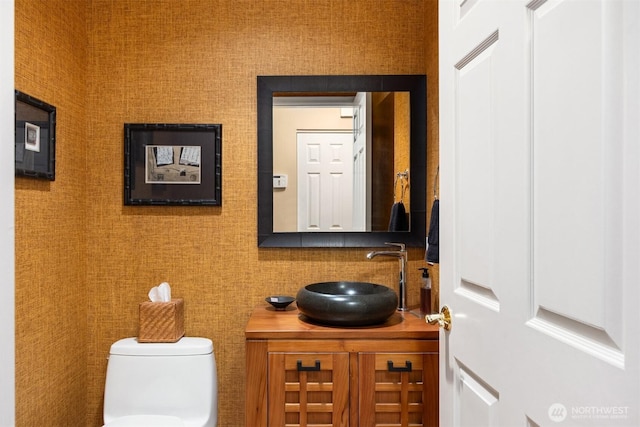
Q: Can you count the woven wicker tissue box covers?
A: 1